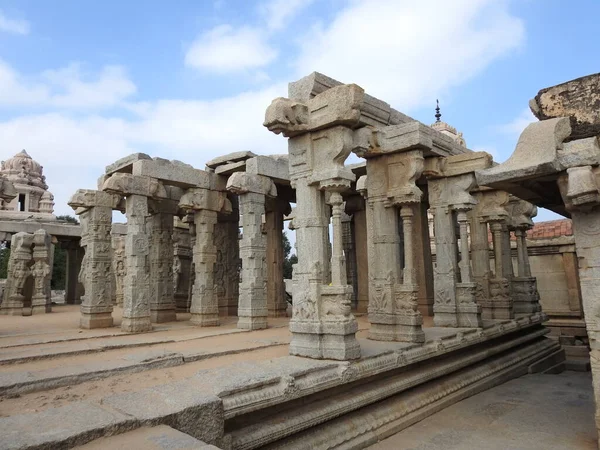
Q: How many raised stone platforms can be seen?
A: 1